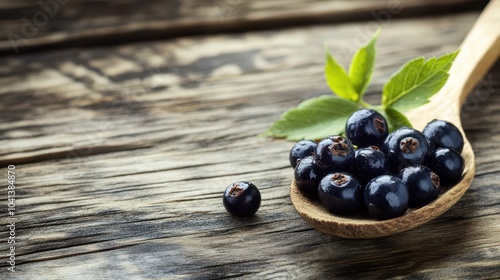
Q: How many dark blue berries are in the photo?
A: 12